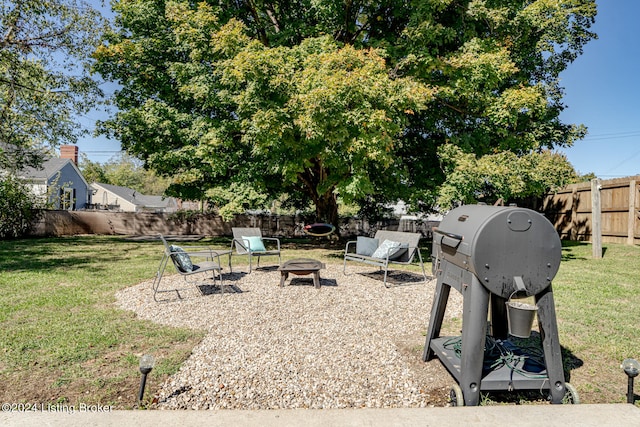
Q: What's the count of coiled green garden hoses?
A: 1